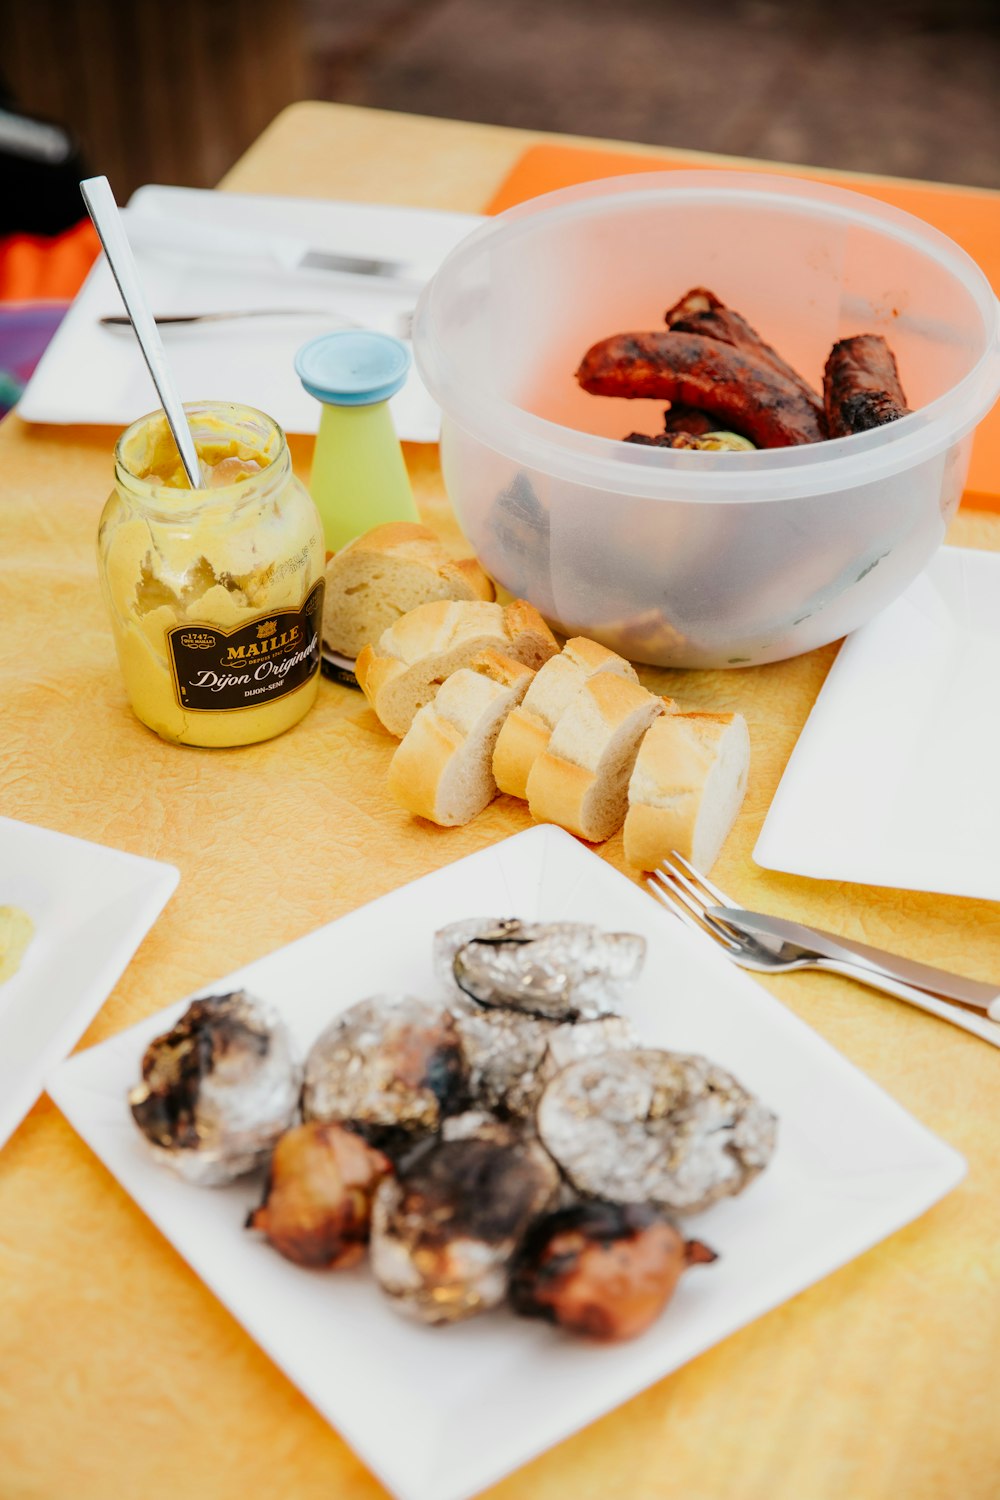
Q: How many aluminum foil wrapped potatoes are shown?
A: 6